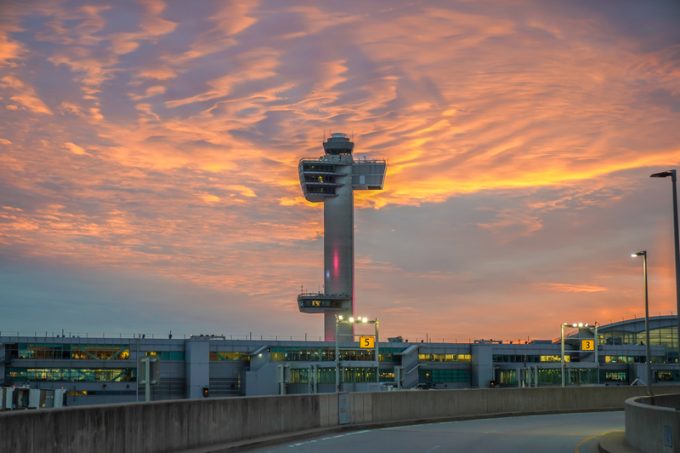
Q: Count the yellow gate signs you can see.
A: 2